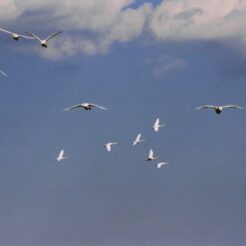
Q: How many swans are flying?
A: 11